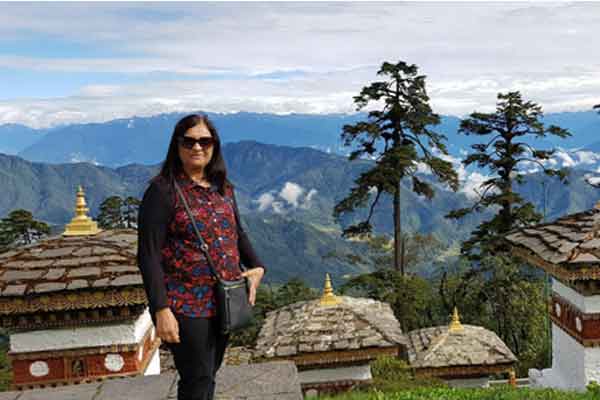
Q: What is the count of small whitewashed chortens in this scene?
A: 4